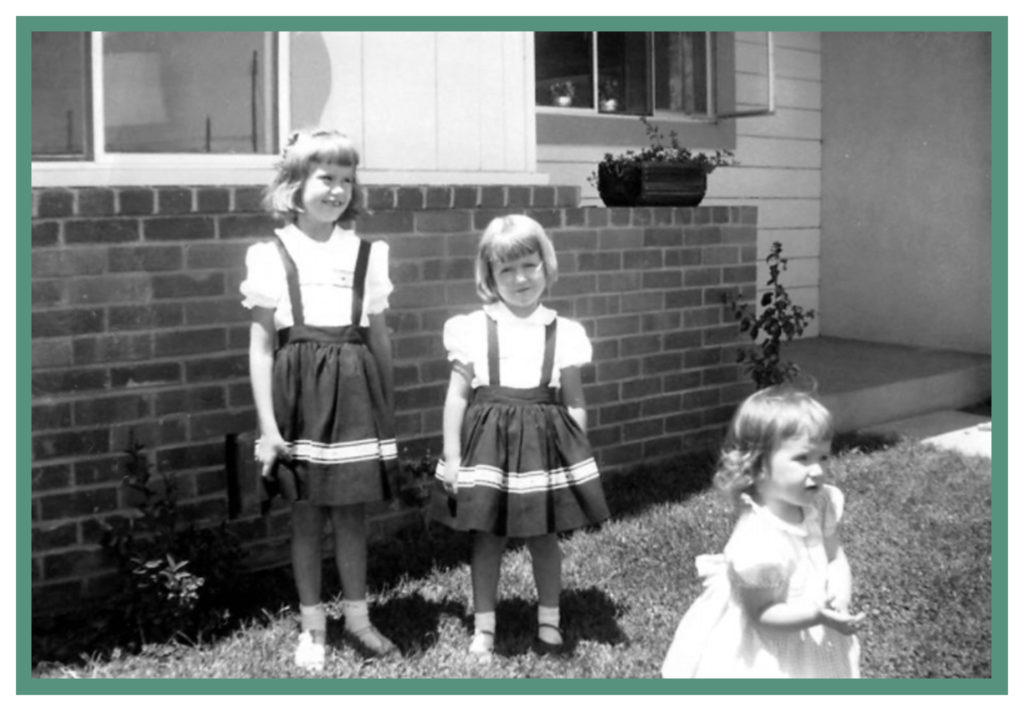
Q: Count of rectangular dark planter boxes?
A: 1